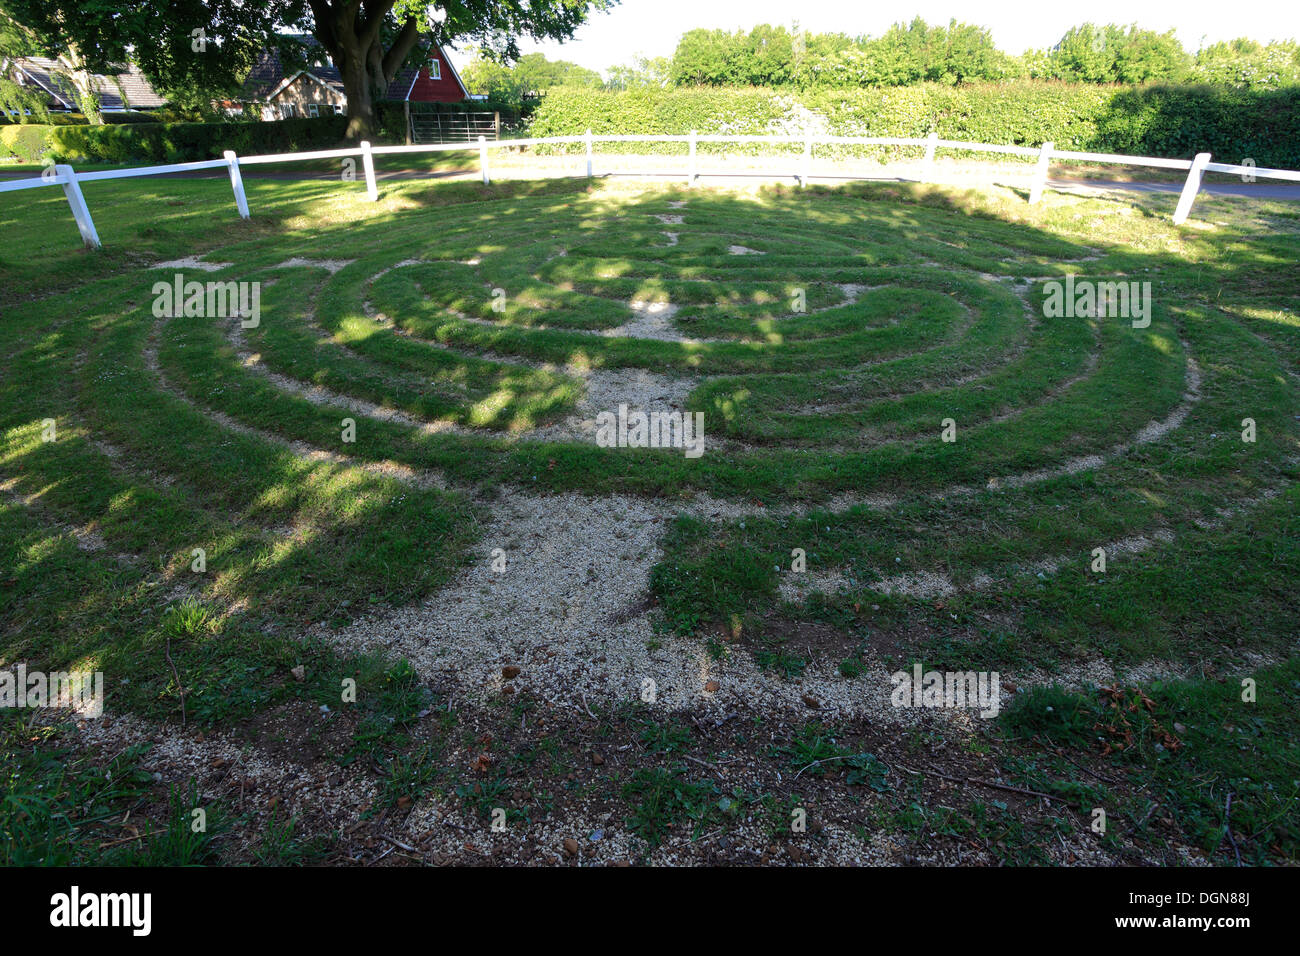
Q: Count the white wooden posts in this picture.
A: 10